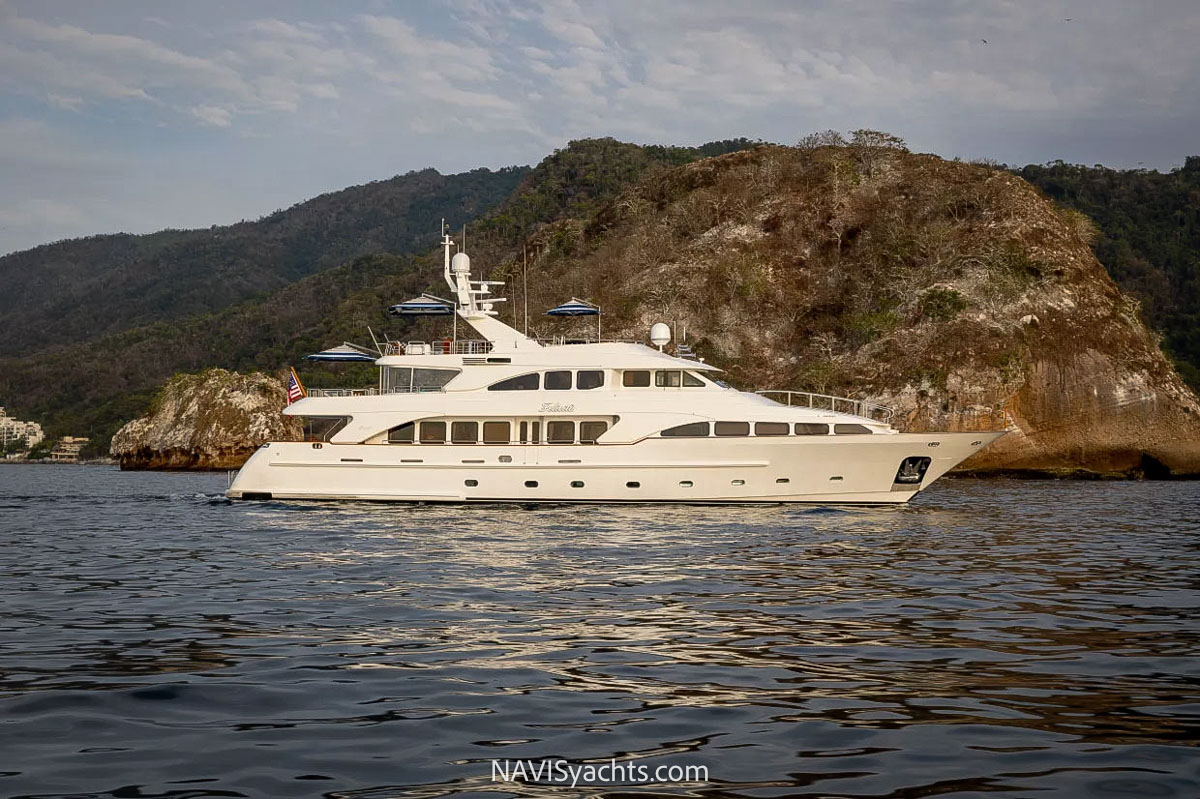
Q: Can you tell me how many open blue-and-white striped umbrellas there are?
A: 3